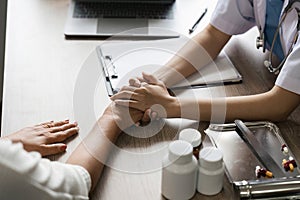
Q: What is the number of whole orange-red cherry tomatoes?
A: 0